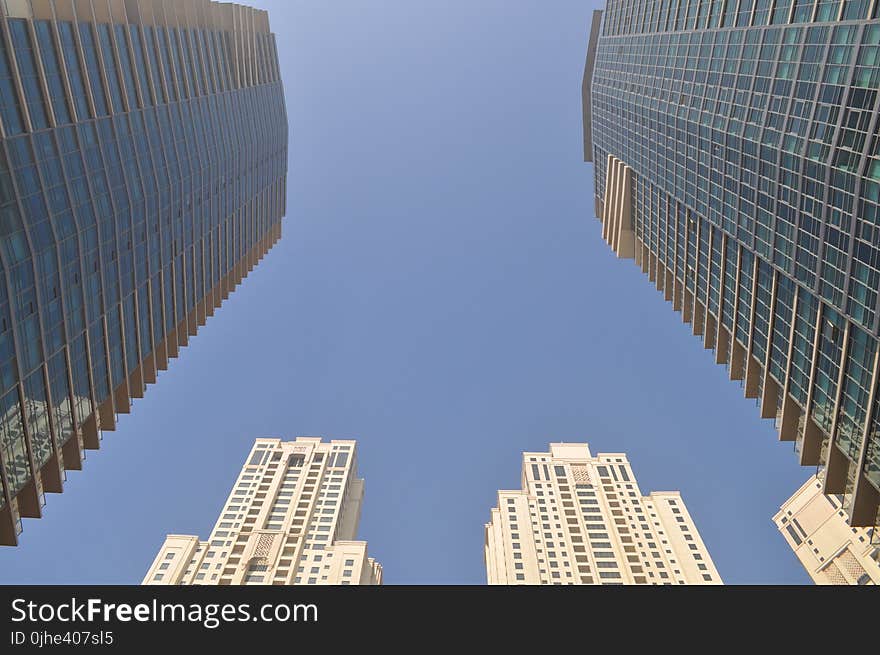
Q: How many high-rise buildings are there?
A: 5